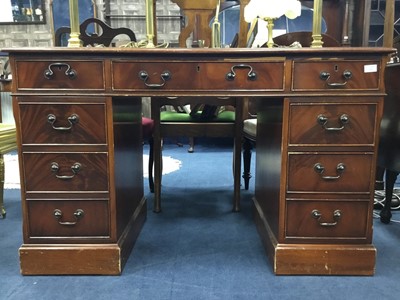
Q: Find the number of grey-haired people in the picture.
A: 0